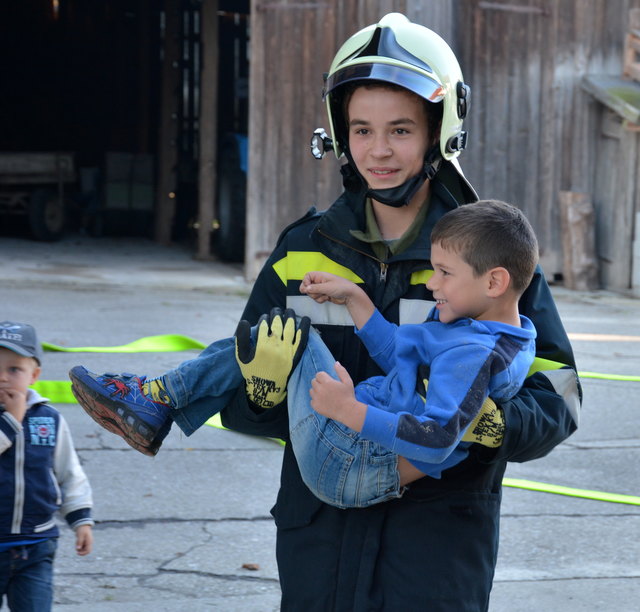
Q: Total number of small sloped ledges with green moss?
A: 1